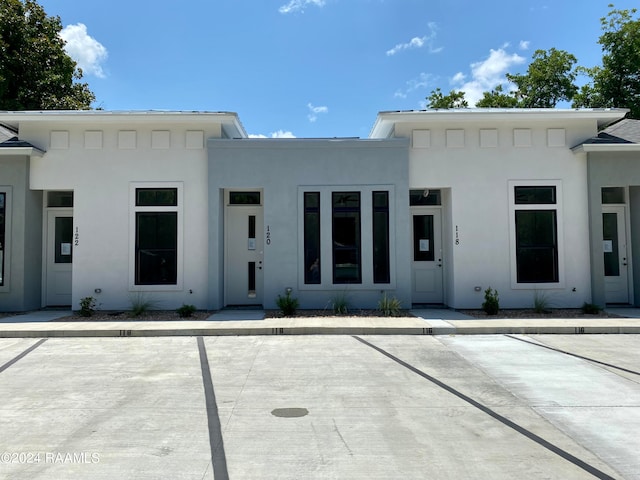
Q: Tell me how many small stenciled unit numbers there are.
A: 4